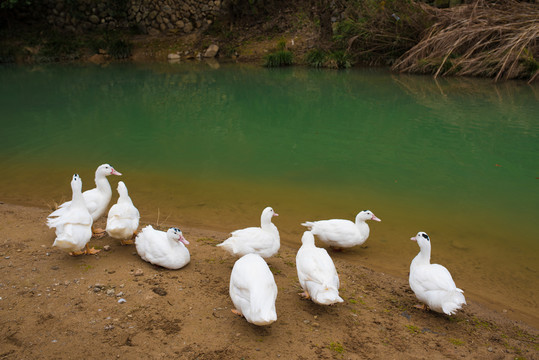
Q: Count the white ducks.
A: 9